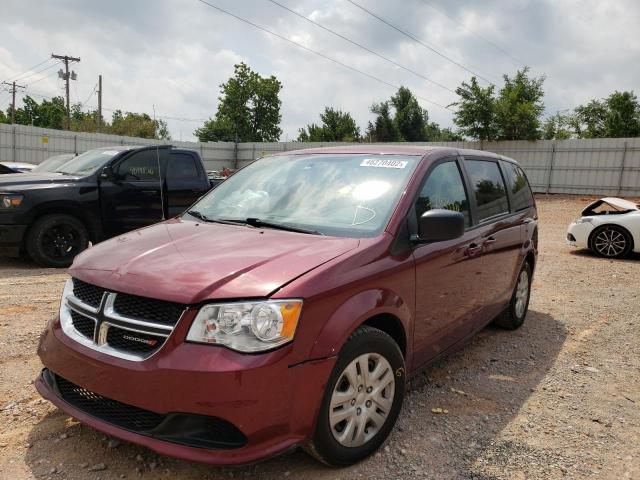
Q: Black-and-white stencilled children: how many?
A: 0